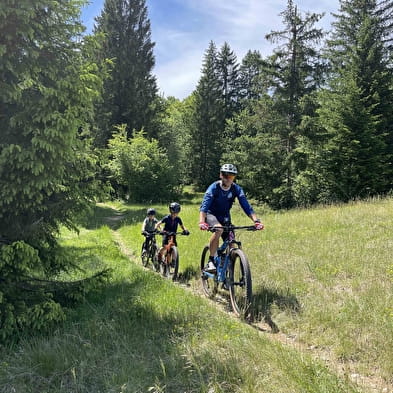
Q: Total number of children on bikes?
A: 2